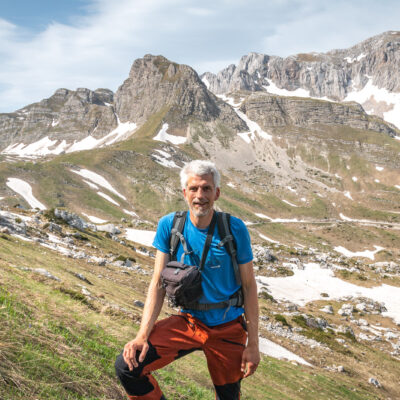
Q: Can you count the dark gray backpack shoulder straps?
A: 2